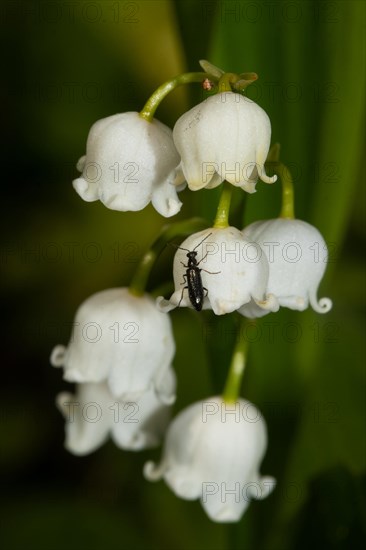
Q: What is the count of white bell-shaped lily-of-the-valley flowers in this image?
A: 7